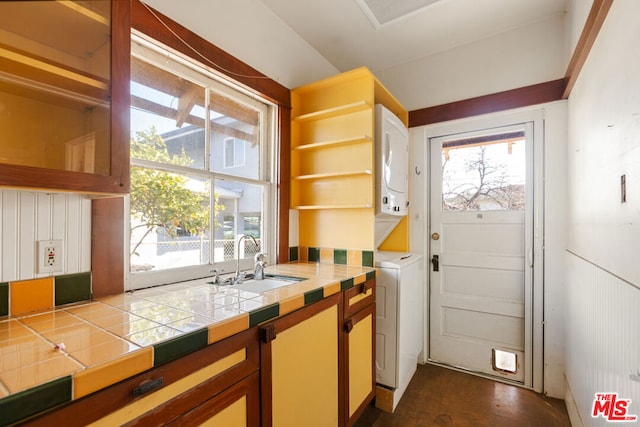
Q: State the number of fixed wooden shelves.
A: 4